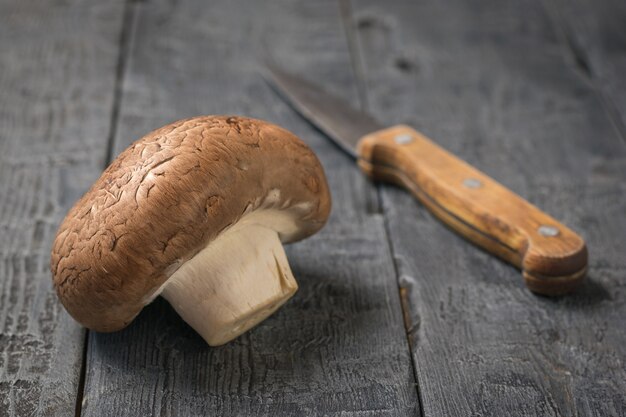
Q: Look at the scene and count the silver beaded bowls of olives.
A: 0